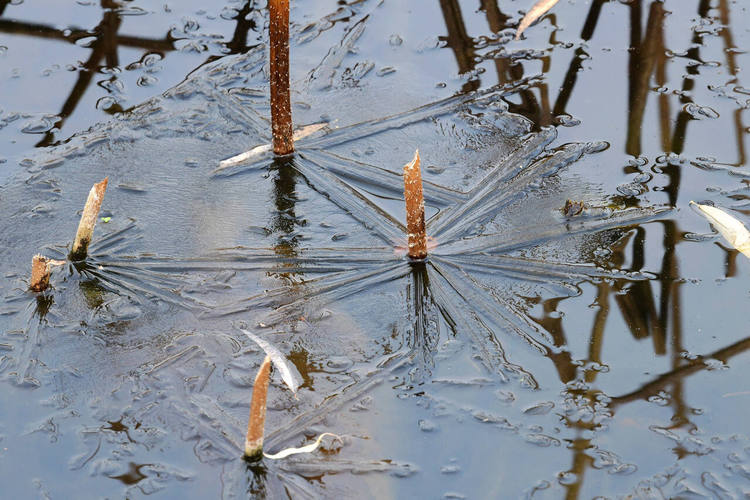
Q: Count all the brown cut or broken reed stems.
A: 5